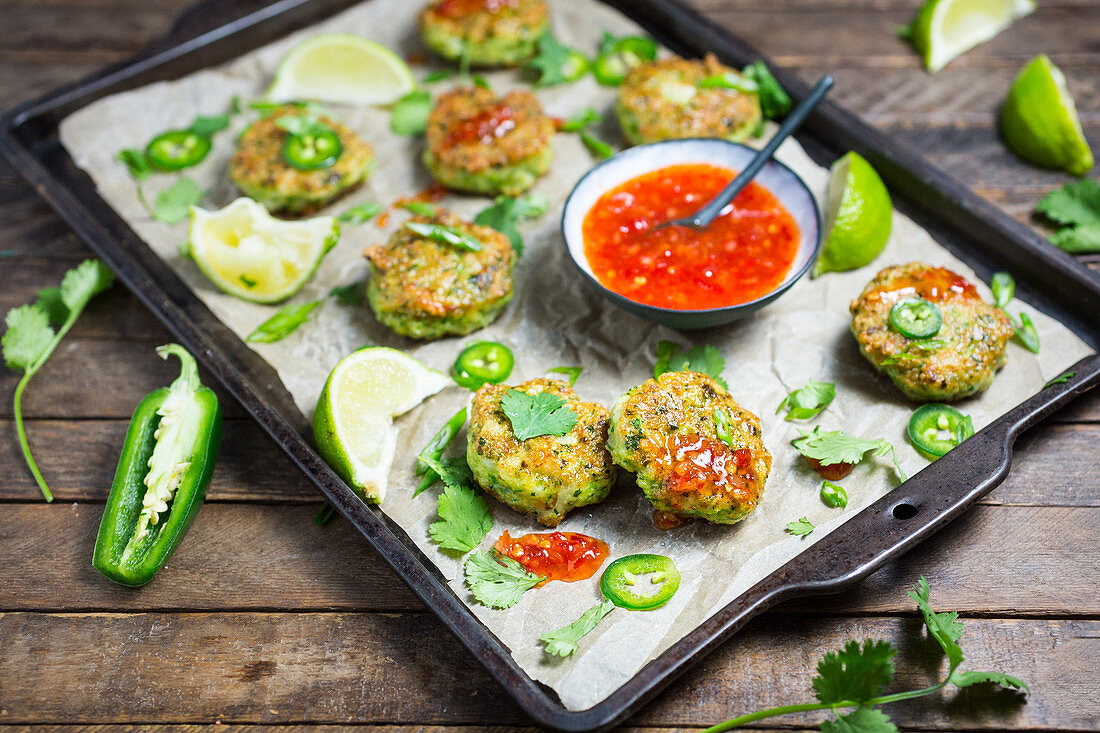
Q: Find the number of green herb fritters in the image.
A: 8